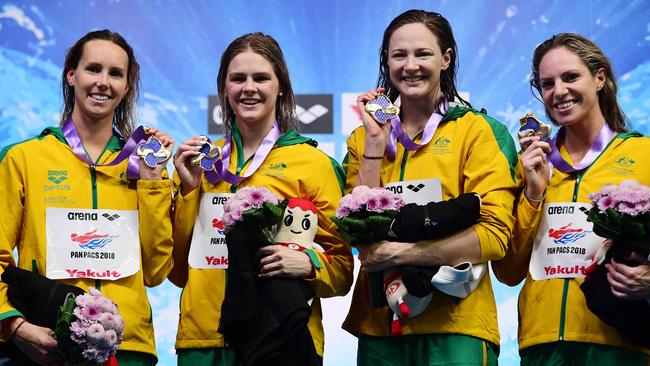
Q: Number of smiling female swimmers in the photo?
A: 4